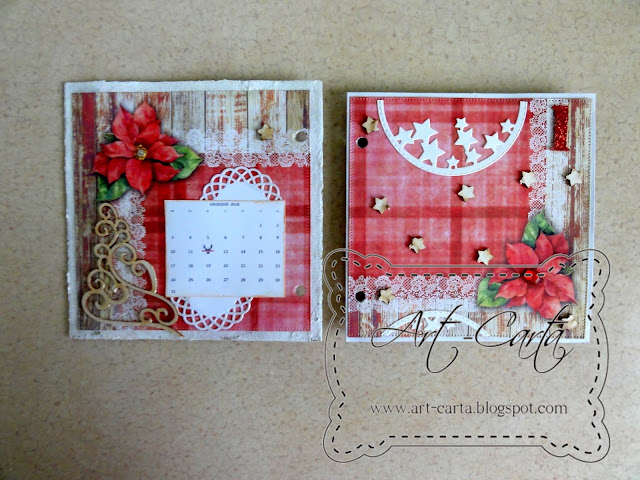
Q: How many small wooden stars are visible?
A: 10